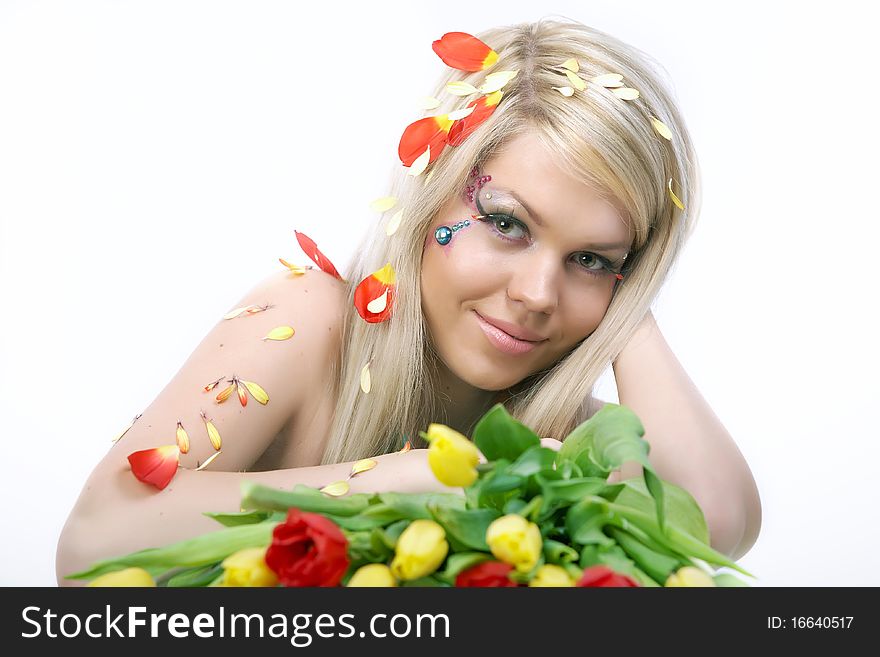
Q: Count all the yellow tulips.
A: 8